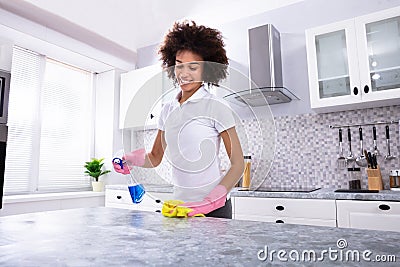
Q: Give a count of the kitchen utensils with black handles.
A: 5